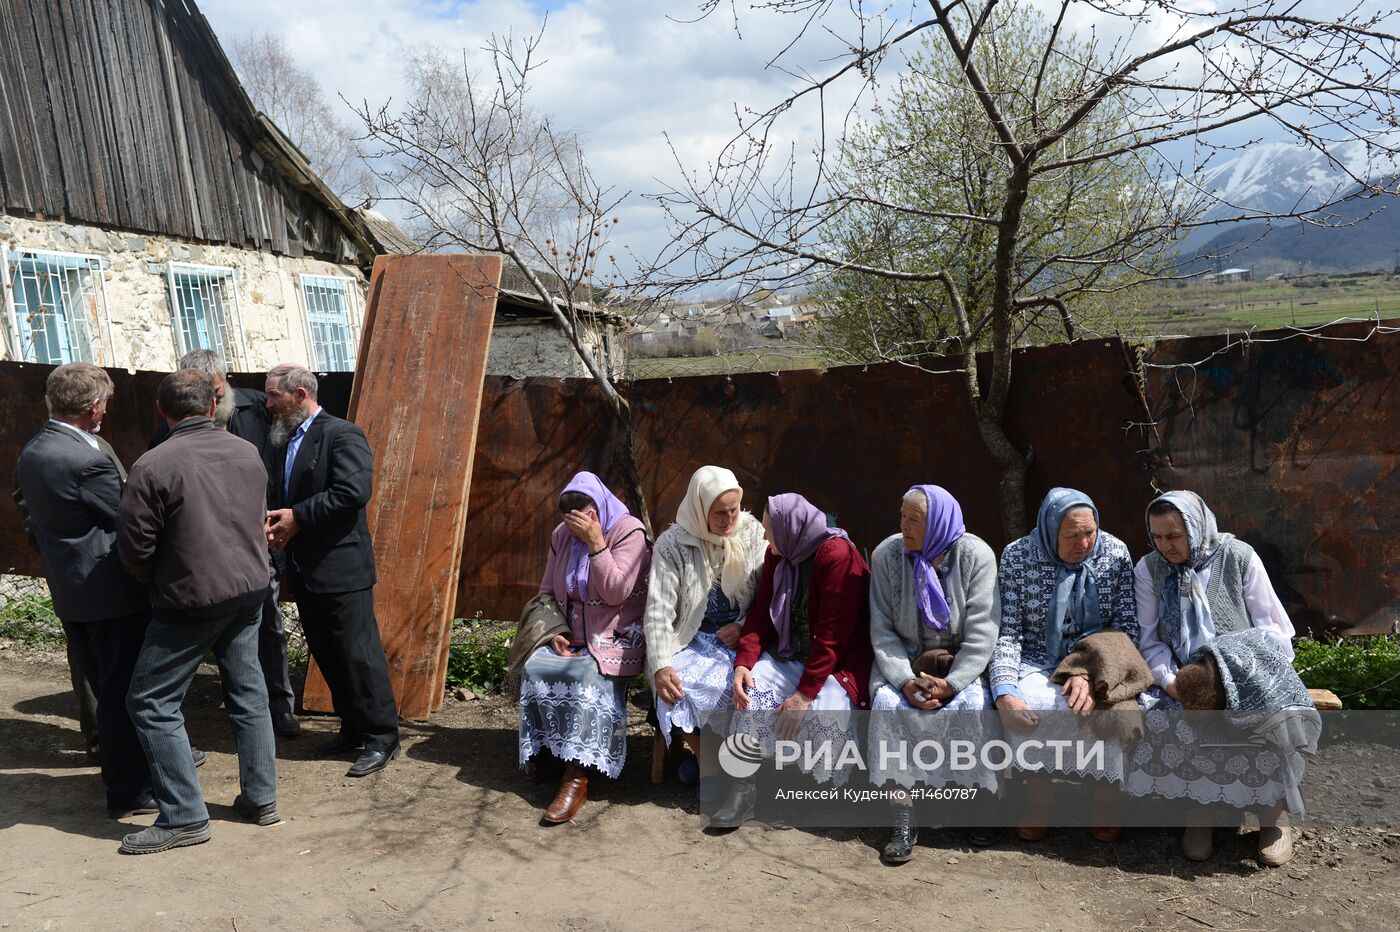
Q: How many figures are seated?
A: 6